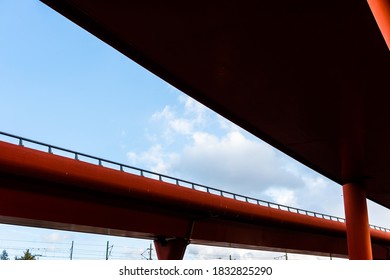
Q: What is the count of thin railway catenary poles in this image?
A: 6